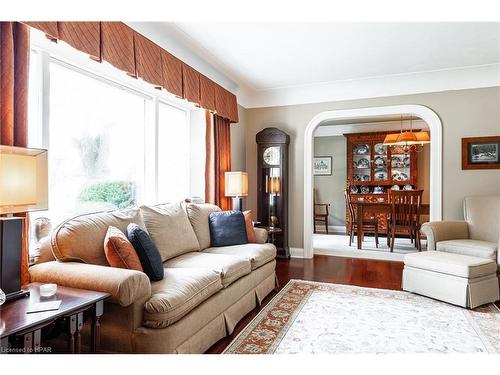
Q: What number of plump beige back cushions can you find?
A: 3